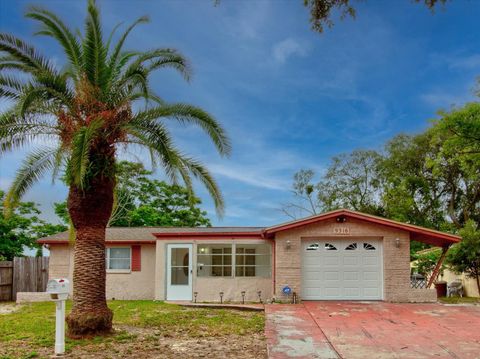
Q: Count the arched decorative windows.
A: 4